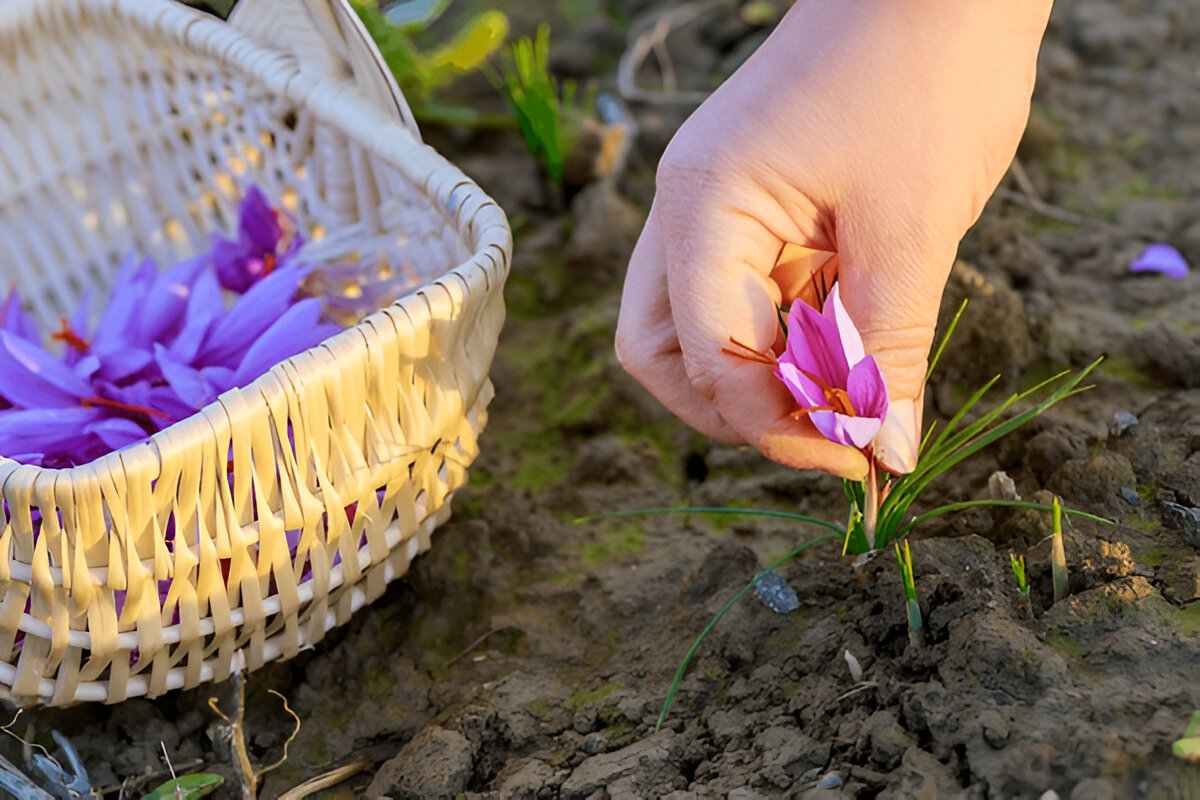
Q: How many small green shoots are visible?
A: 3